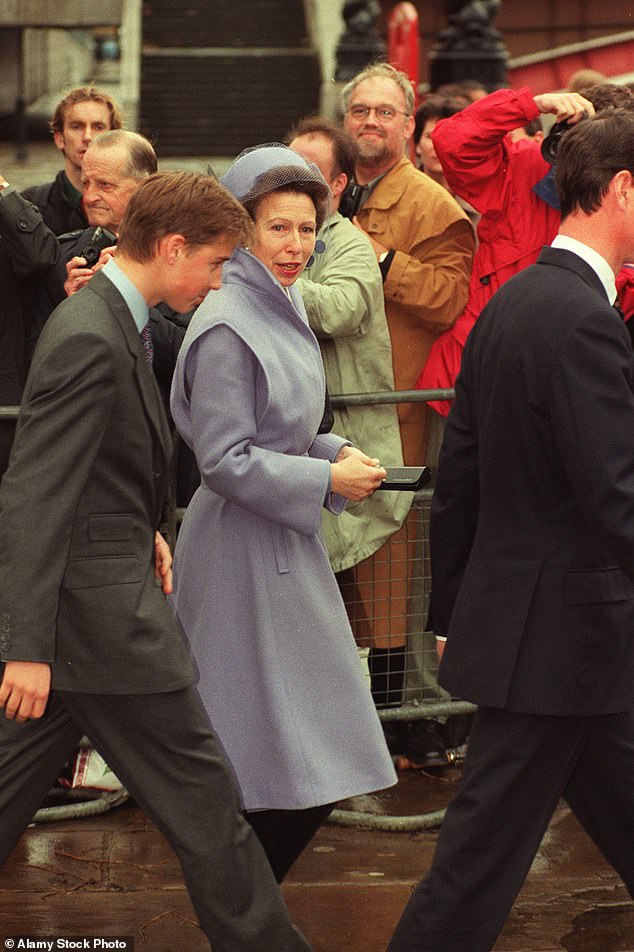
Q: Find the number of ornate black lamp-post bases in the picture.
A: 2